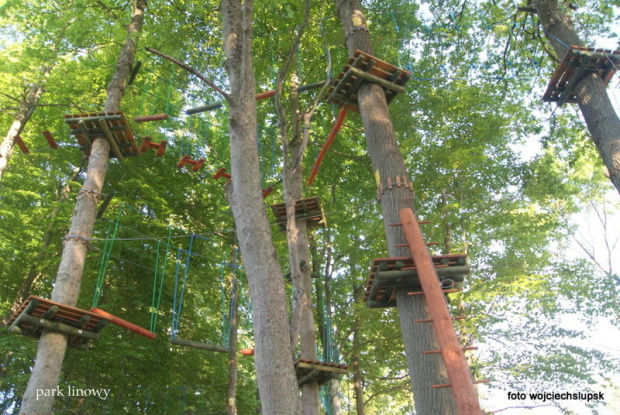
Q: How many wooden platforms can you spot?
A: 7